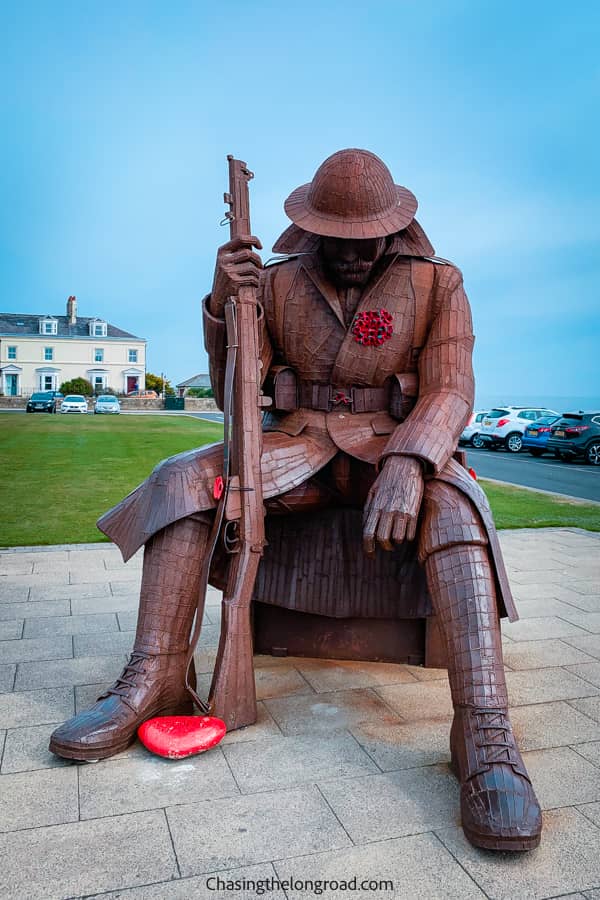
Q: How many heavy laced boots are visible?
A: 2